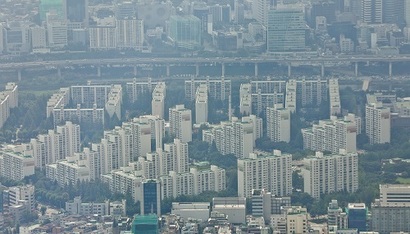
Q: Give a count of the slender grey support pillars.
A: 12